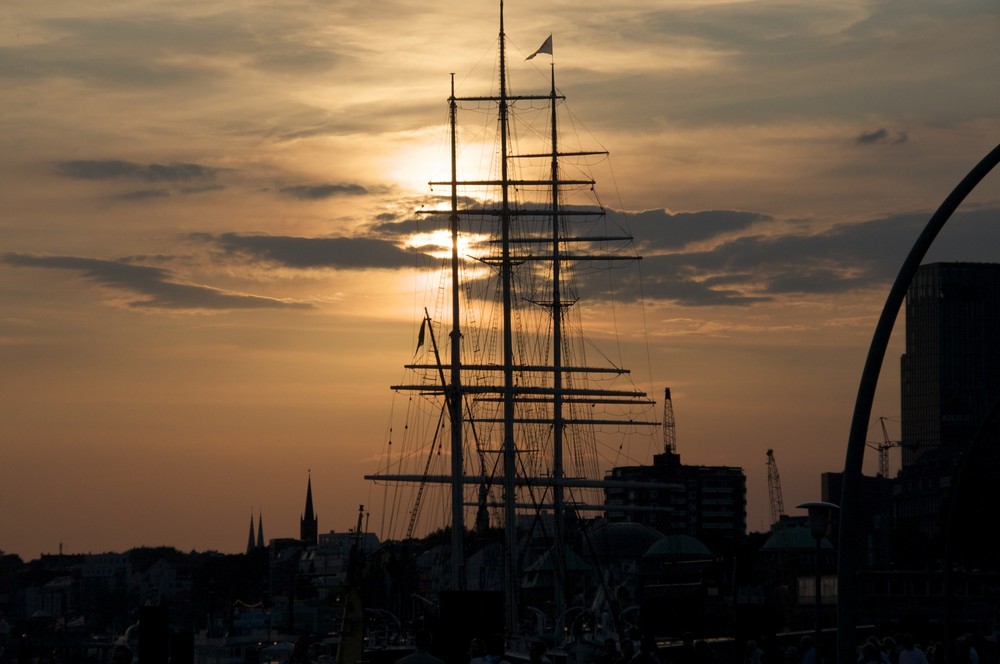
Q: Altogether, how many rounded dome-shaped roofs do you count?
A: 3